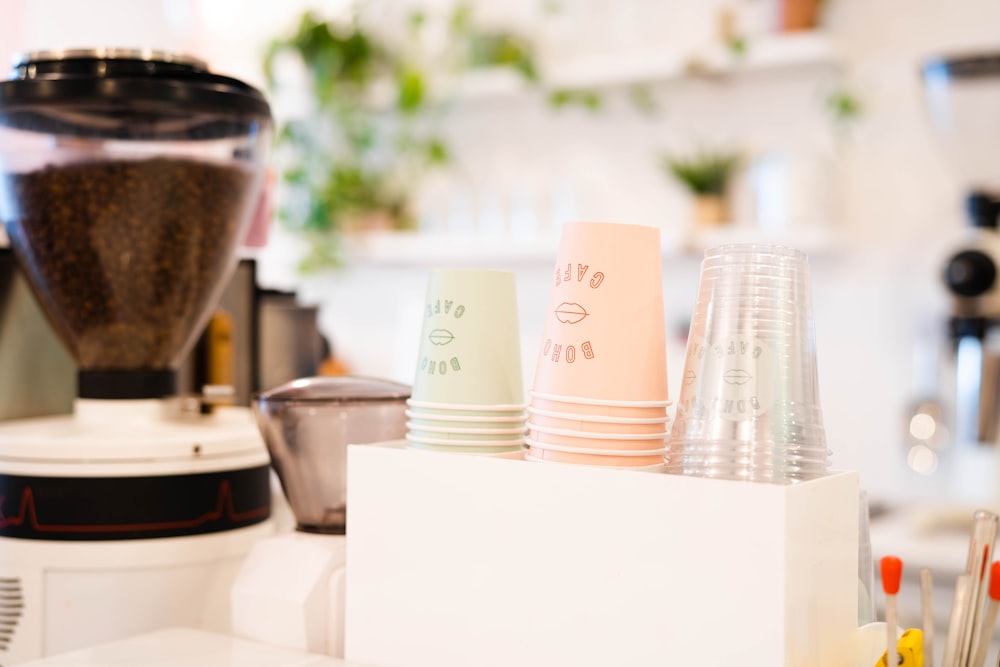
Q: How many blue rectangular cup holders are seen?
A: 0